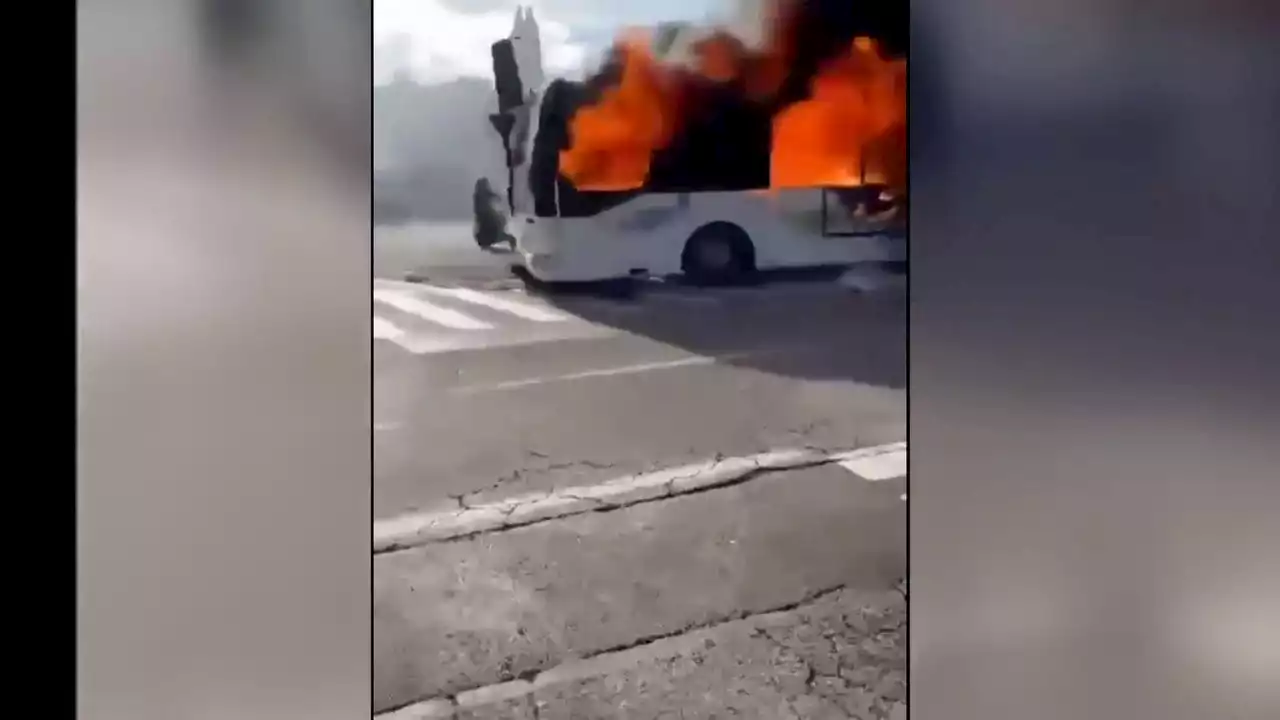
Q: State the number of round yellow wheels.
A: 0